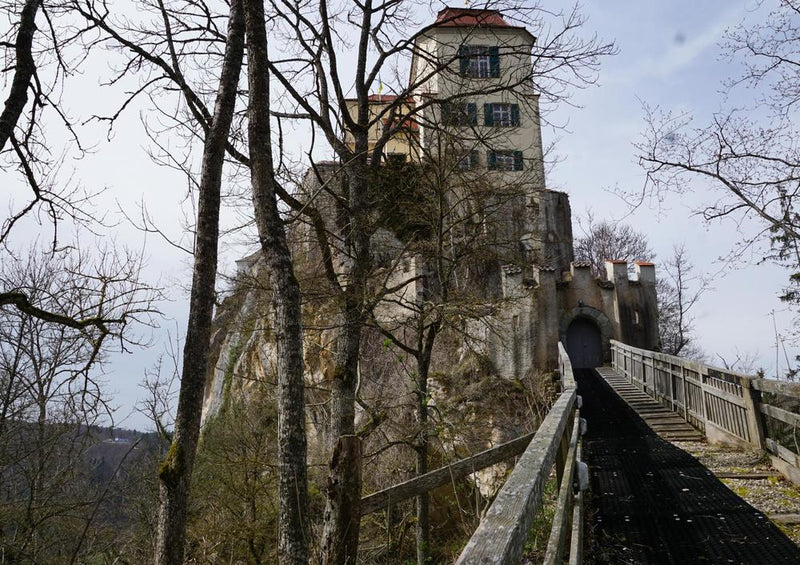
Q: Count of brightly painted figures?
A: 0